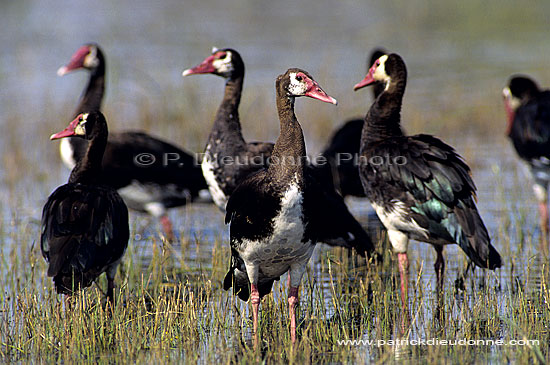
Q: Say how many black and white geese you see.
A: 7